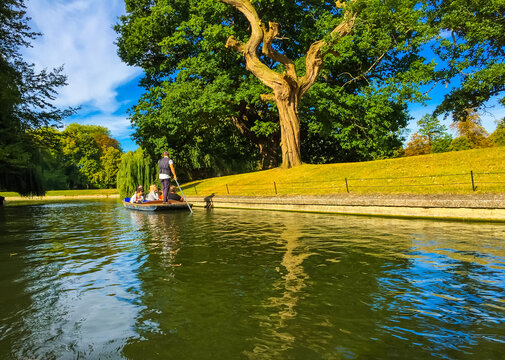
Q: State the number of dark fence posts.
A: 5